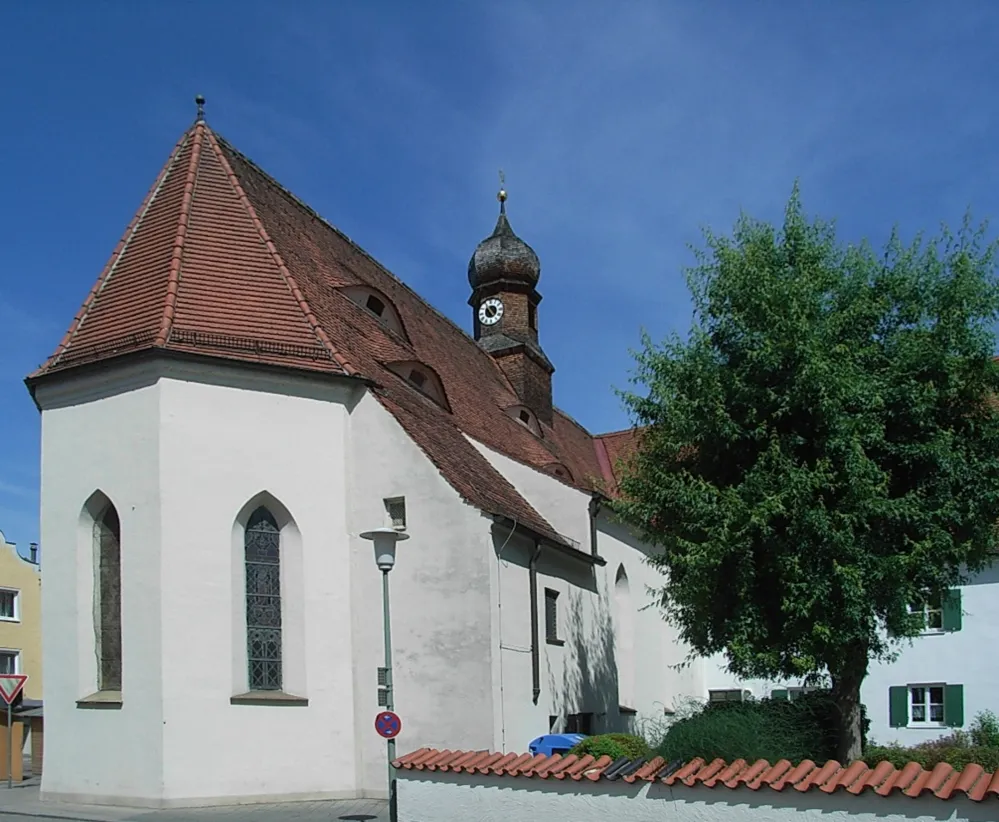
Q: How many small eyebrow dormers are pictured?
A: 4